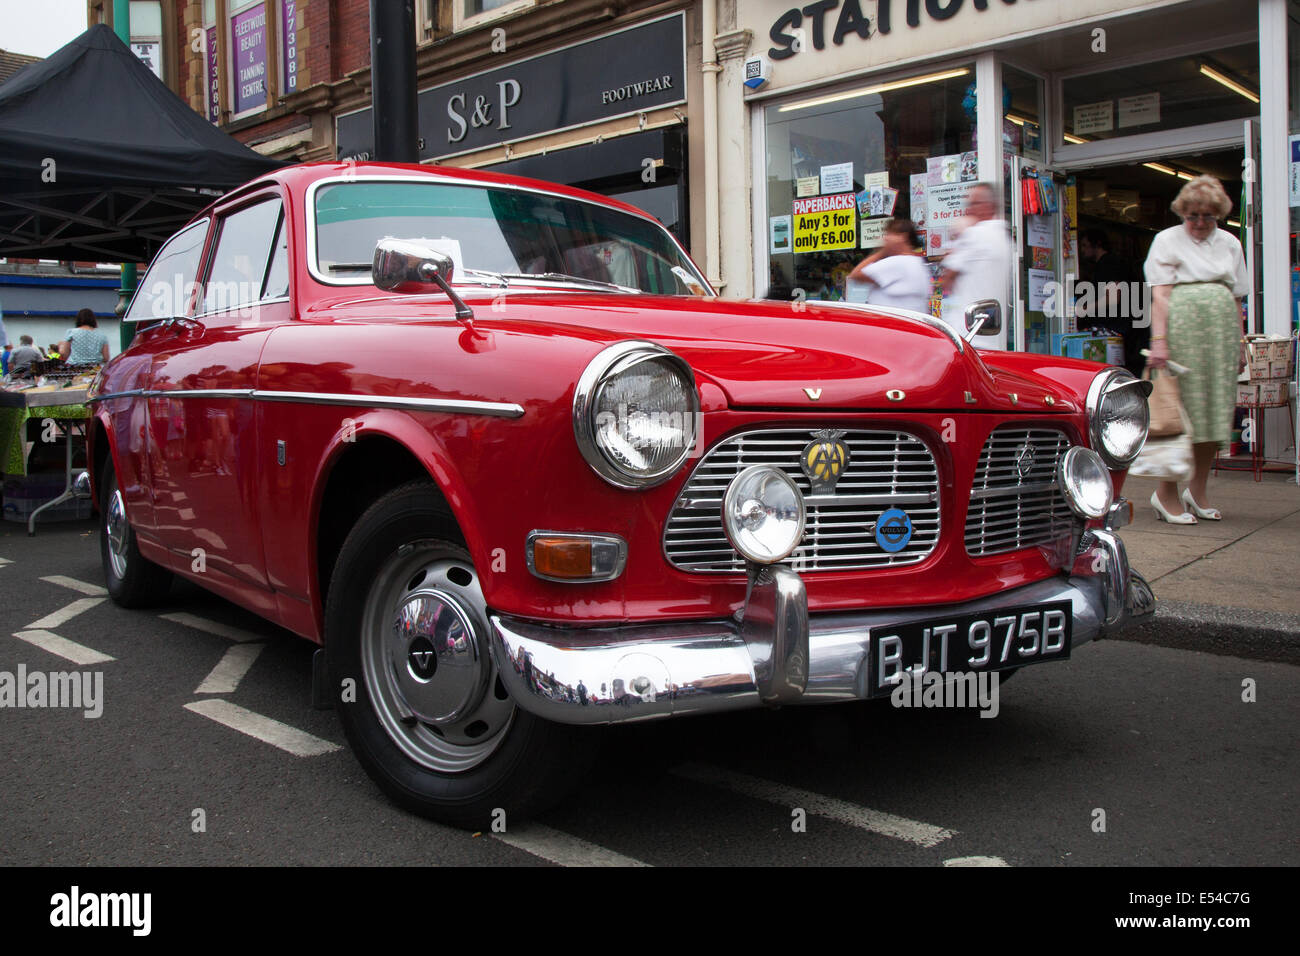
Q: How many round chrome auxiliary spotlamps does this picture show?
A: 2